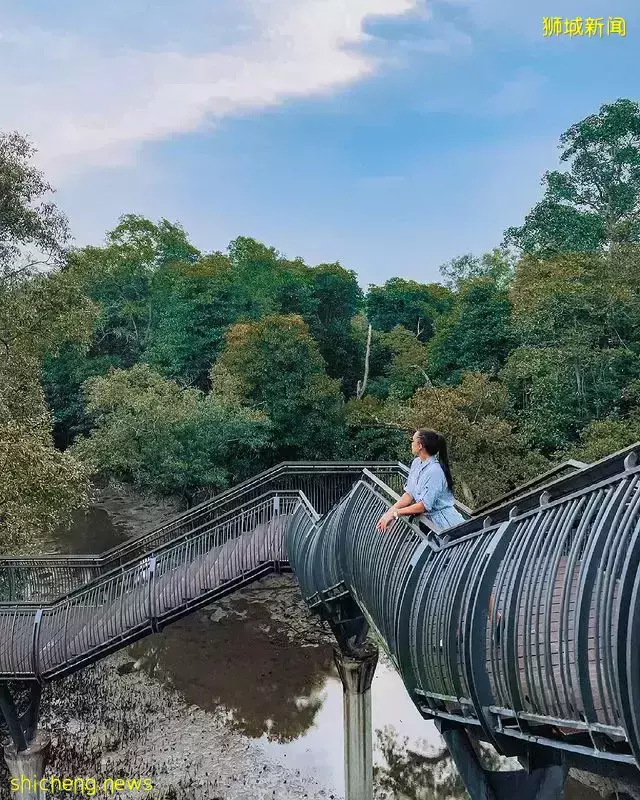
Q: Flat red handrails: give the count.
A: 0